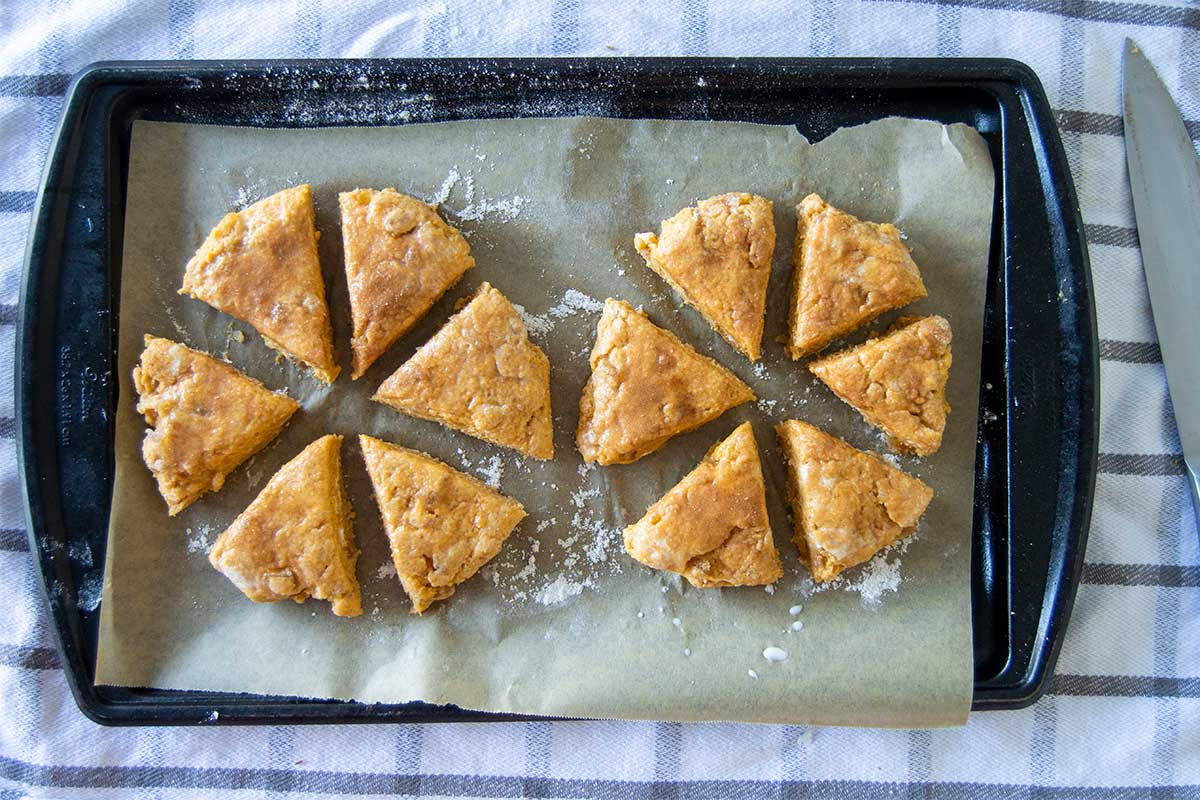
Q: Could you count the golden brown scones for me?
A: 12